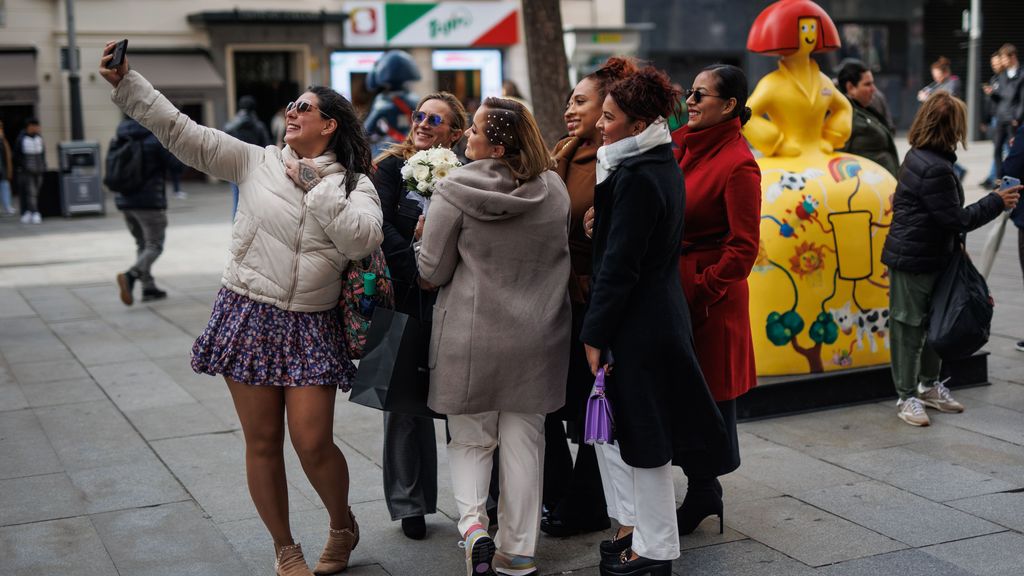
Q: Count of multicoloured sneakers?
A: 2